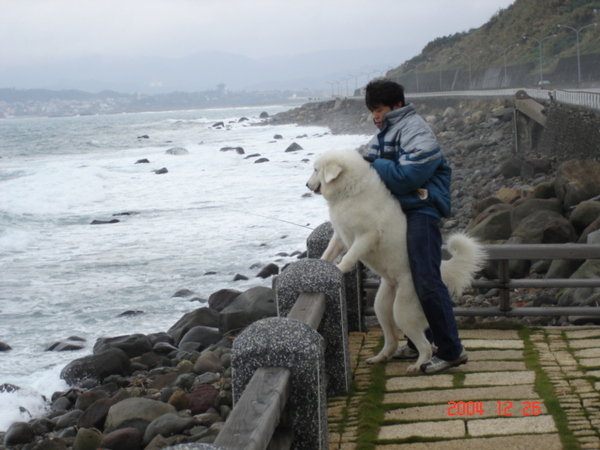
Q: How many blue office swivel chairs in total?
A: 0